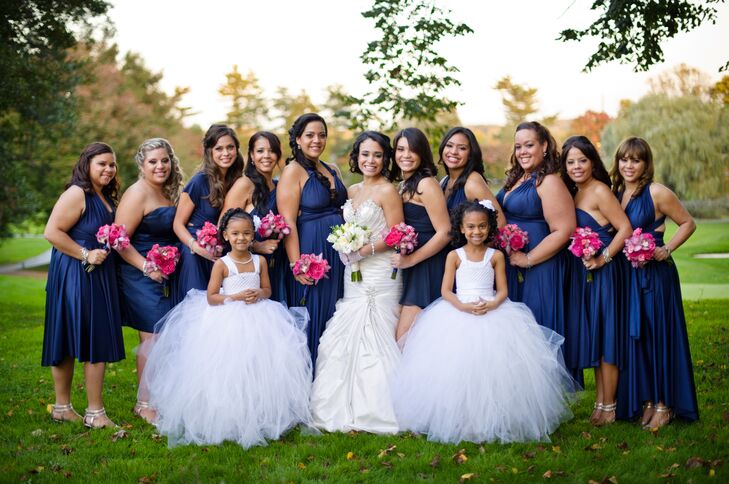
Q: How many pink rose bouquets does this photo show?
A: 9